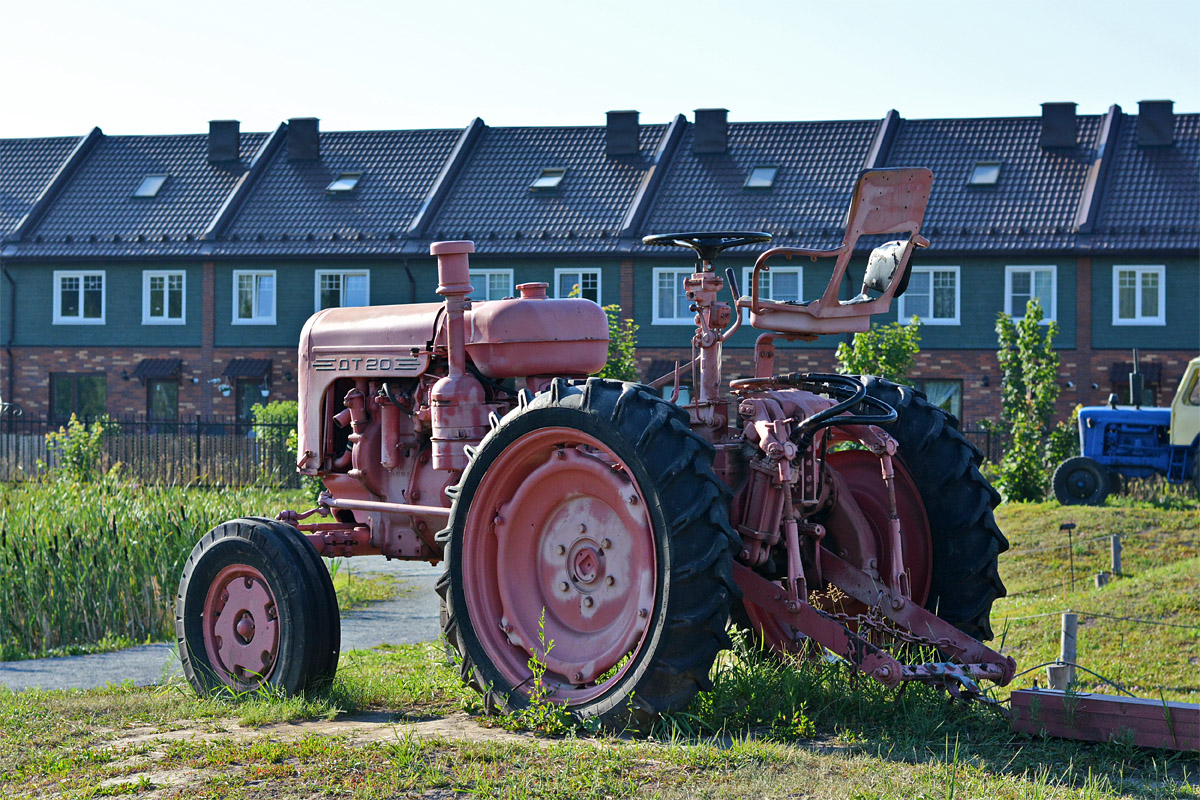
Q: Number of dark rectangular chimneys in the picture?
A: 6